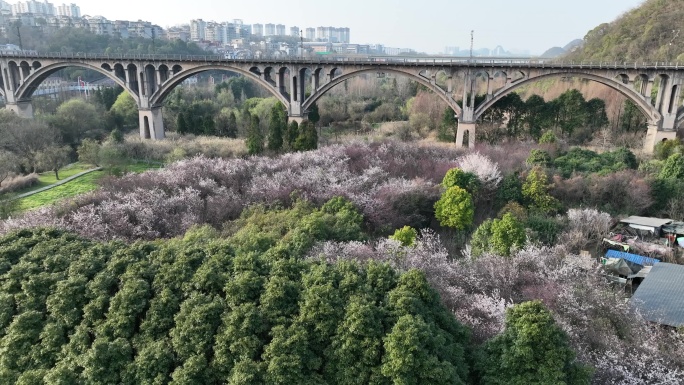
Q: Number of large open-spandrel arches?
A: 4